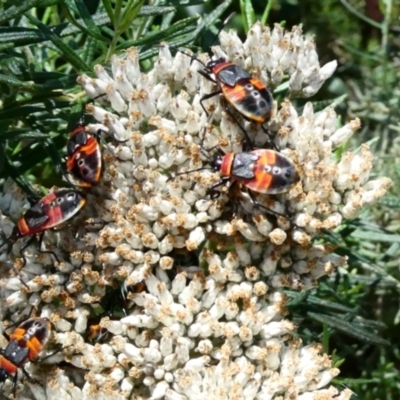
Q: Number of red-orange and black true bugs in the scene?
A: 5